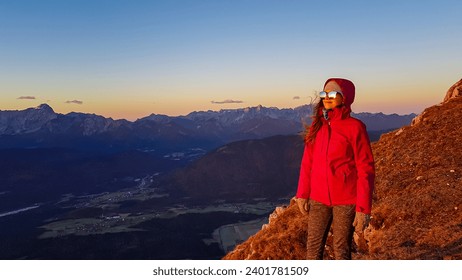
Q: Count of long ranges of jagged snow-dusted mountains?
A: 1